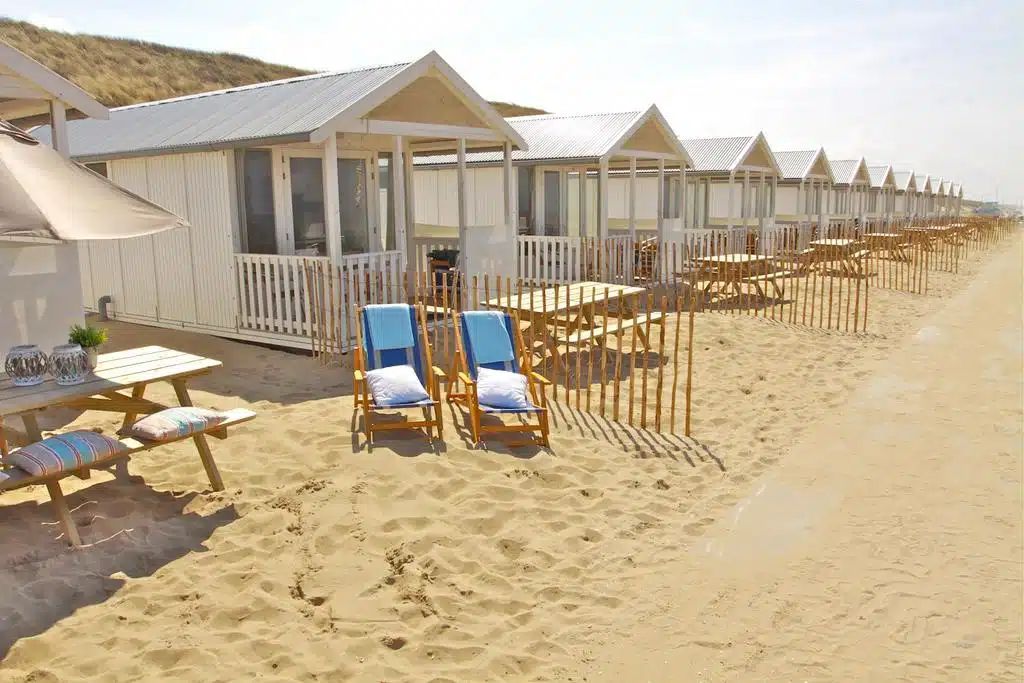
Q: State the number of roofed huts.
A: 12